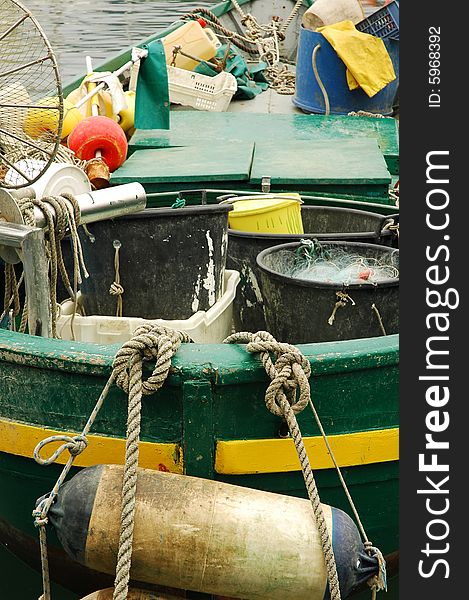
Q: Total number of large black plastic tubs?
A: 3